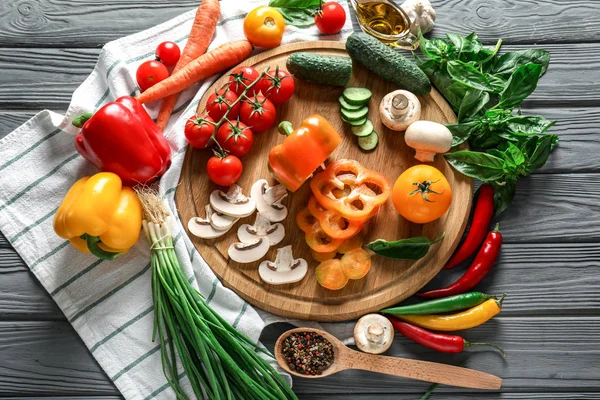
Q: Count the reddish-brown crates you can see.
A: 0